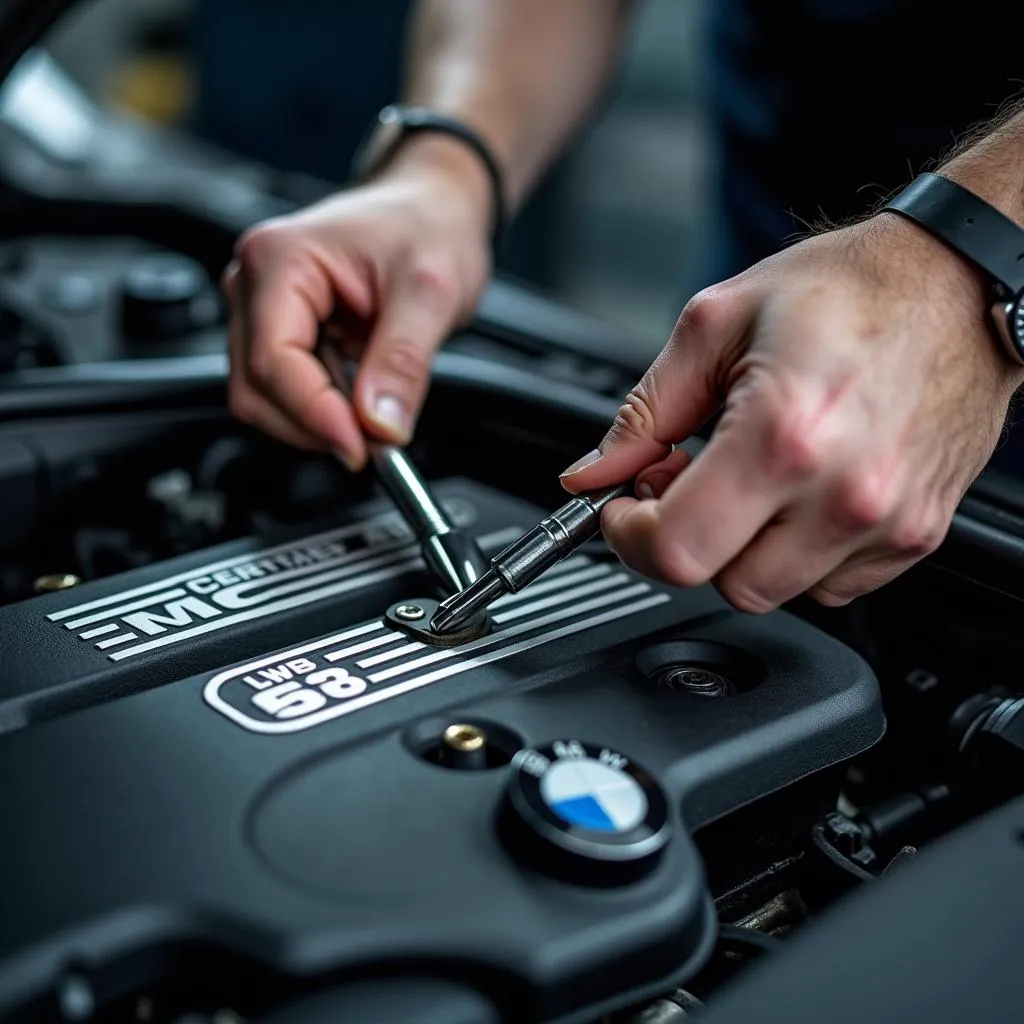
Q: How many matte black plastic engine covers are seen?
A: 1